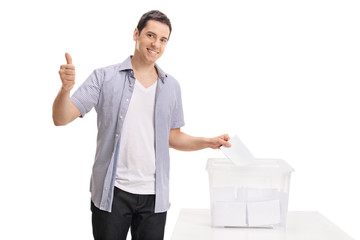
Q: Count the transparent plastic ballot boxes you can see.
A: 1